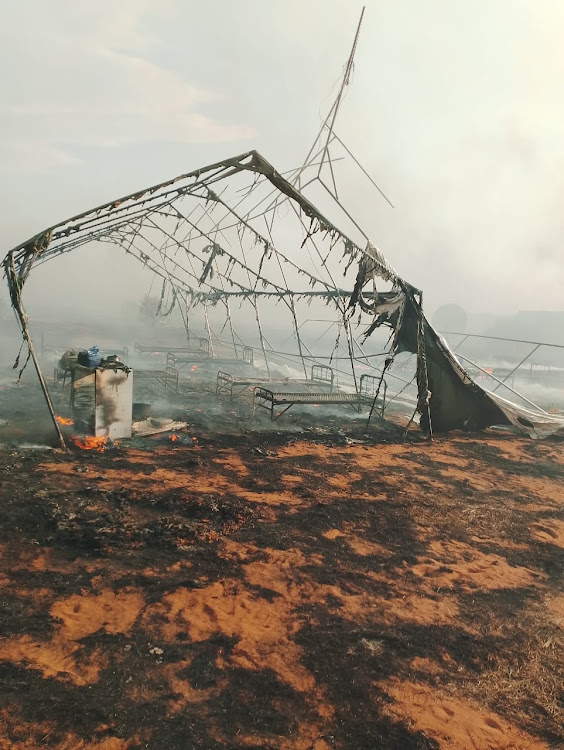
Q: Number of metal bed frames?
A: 6